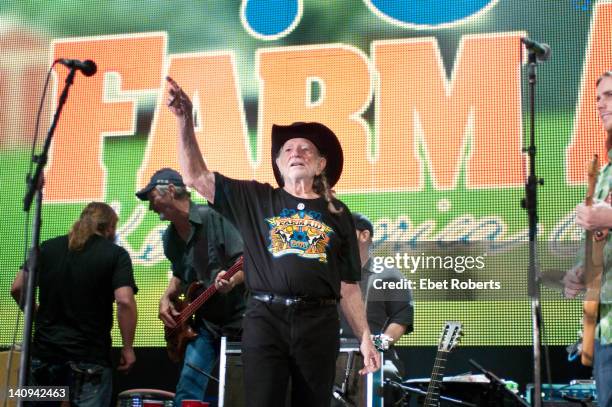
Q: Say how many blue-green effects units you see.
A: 1